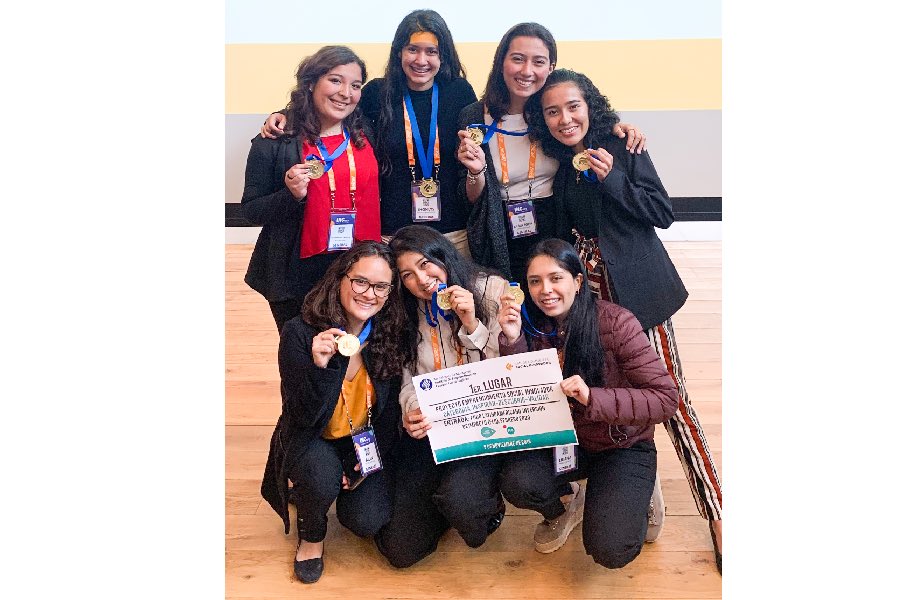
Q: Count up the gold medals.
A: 7